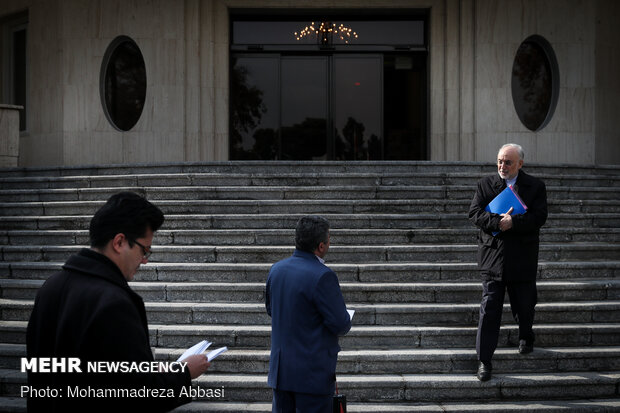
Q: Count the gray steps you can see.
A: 14